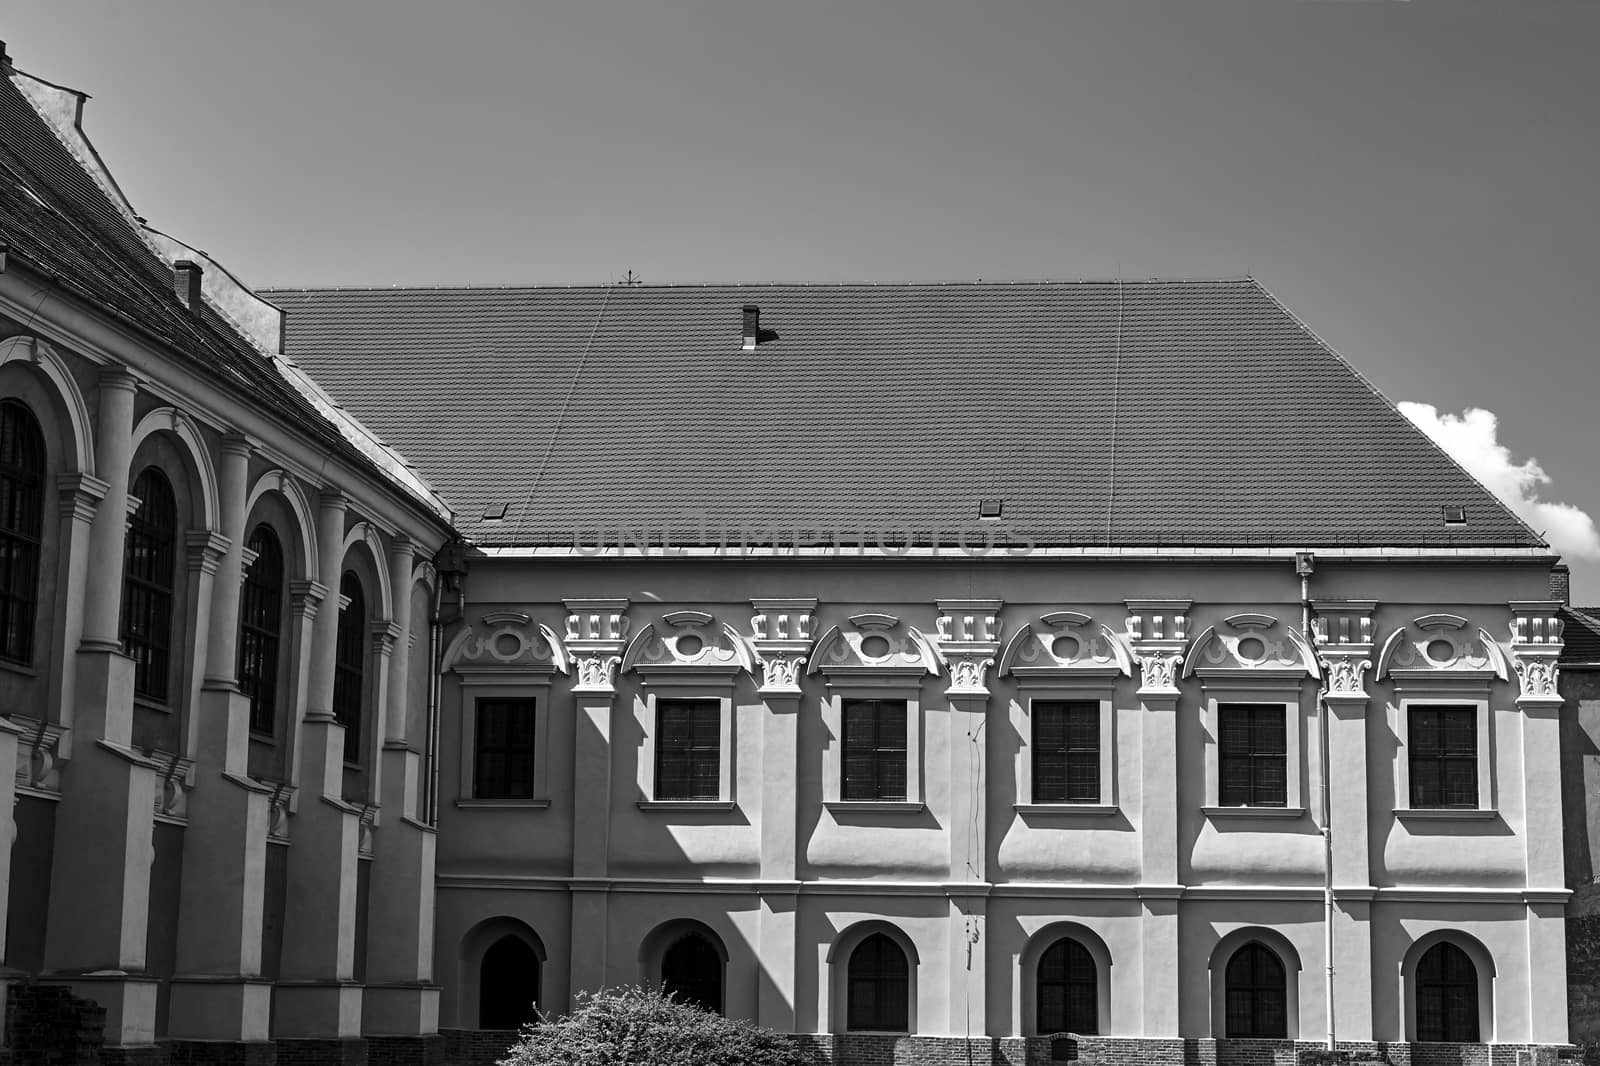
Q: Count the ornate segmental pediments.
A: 6